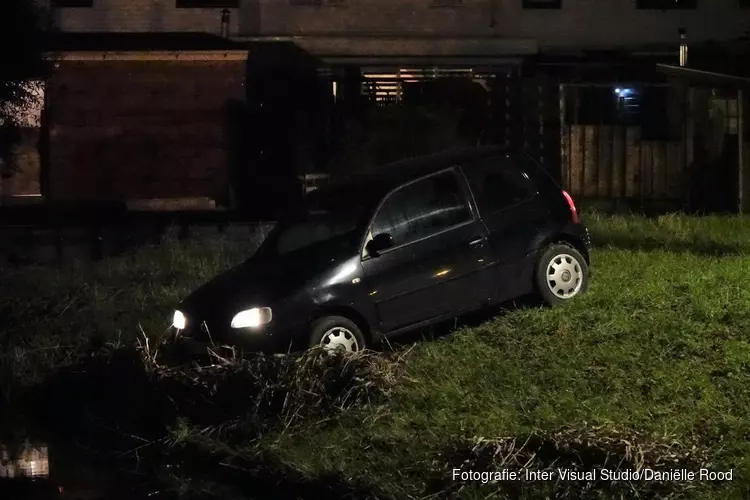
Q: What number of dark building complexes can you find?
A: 1